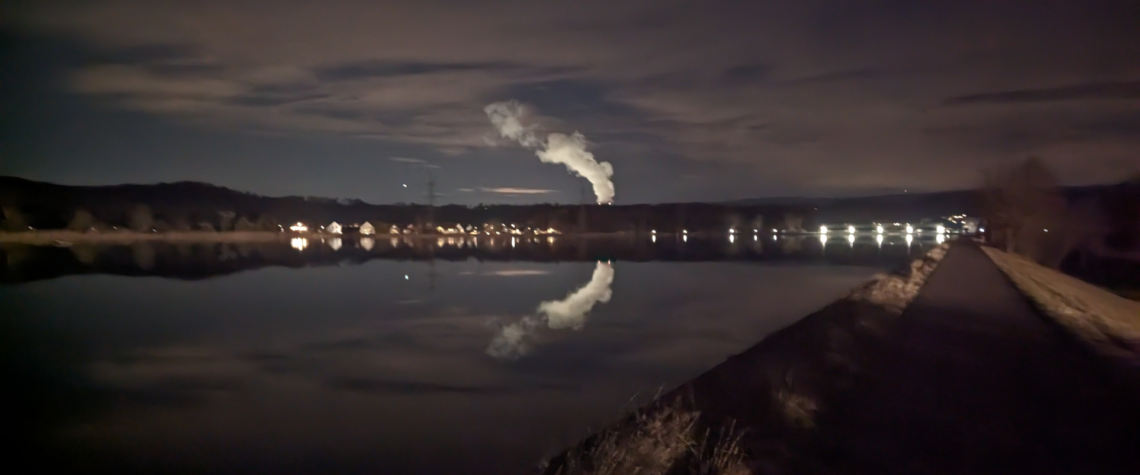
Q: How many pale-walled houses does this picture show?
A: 2